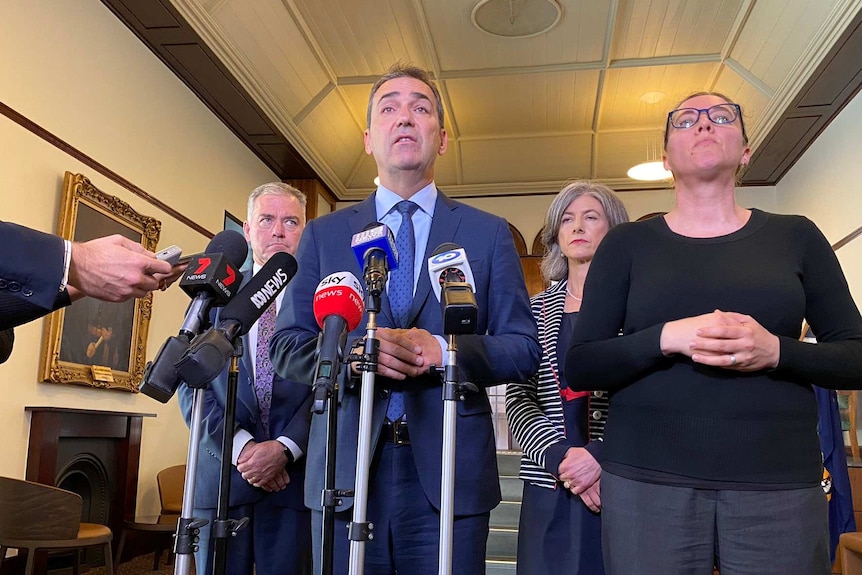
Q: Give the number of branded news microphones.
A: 5